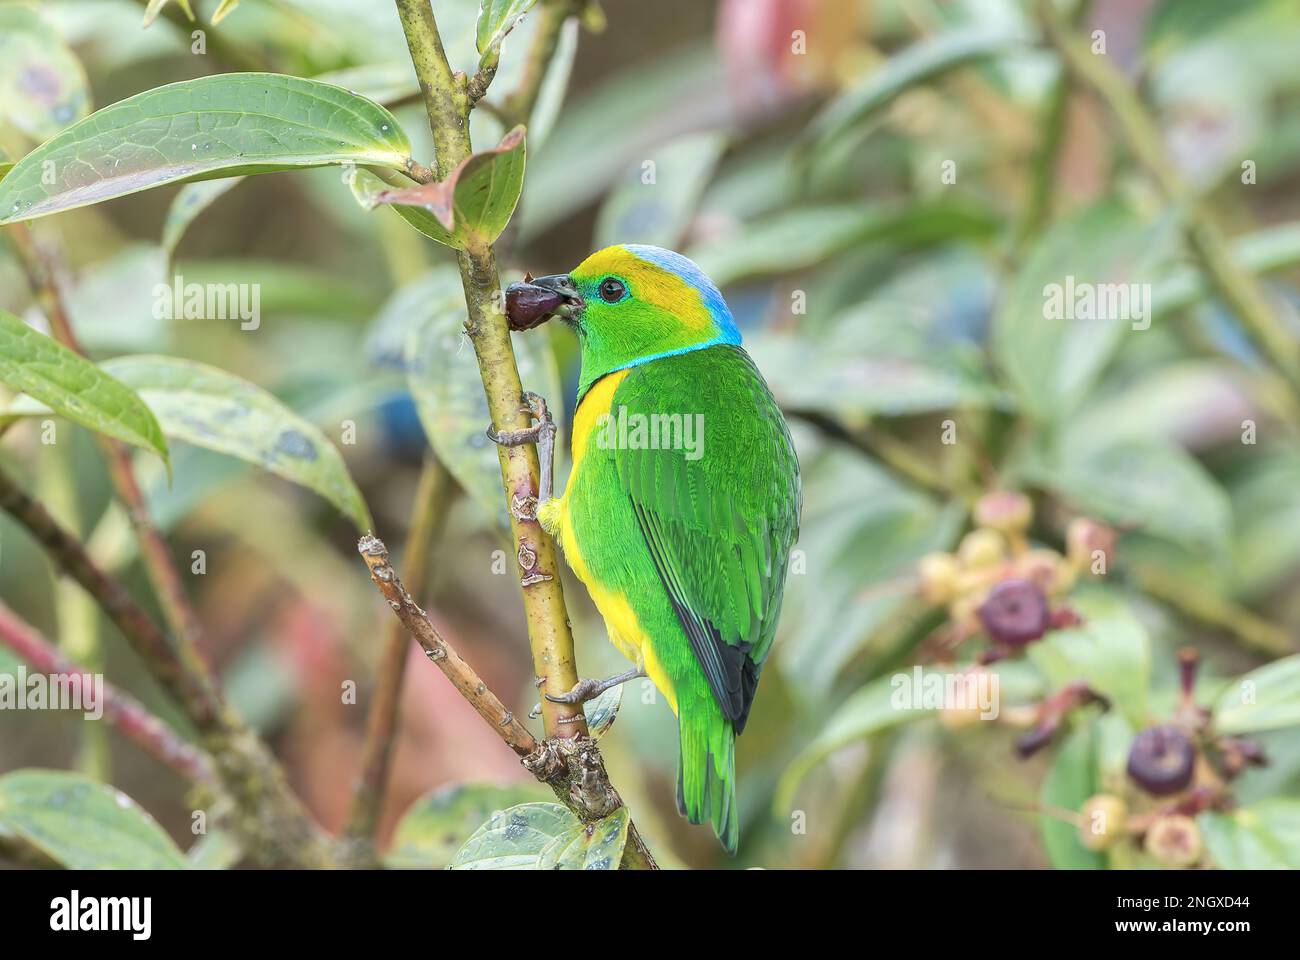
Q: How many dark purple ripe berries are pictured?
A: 3